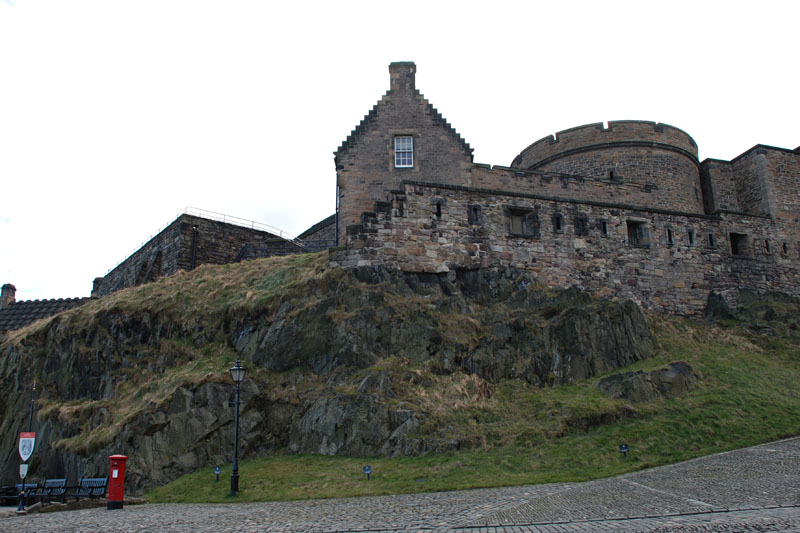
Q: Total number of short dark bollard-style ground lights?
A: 3